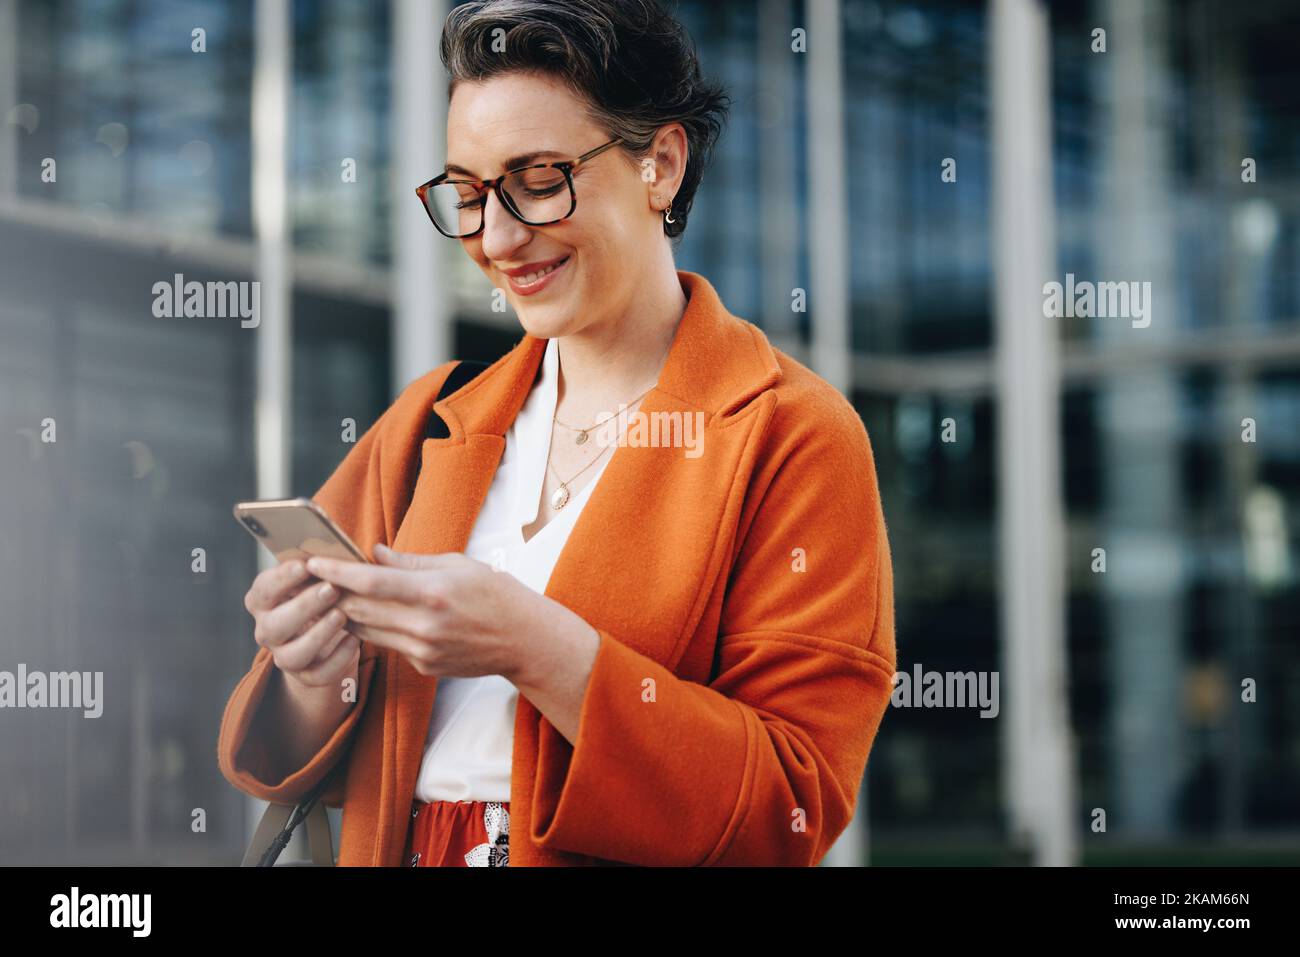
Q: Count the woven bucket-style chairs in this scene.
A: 0